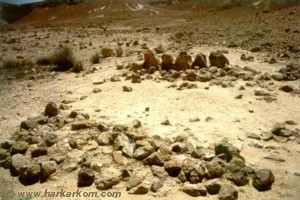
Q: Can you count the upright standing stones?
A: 5